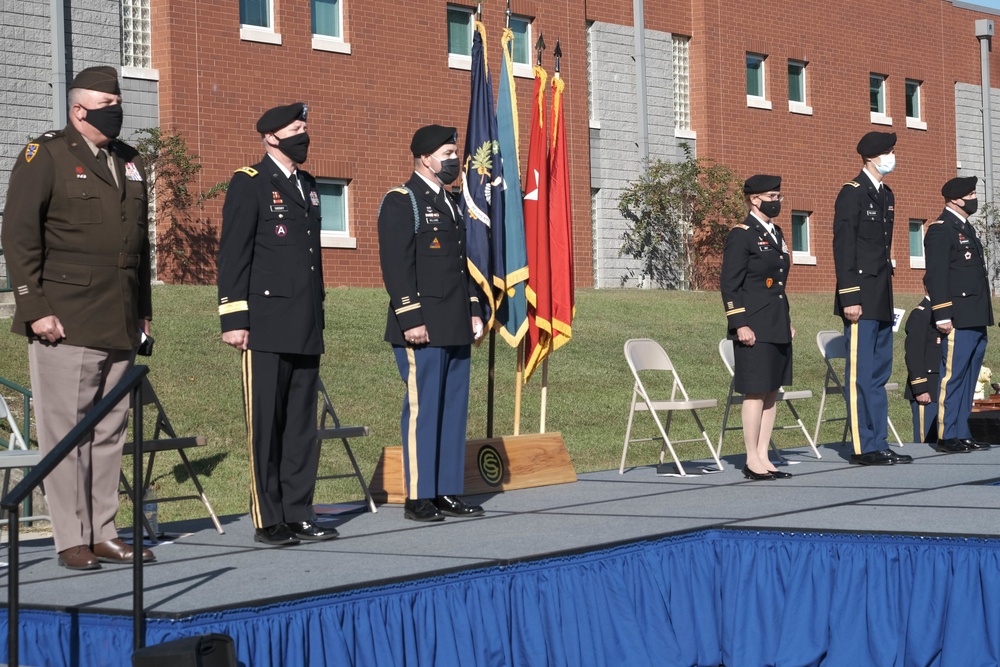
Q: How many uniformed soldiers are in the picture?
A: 7